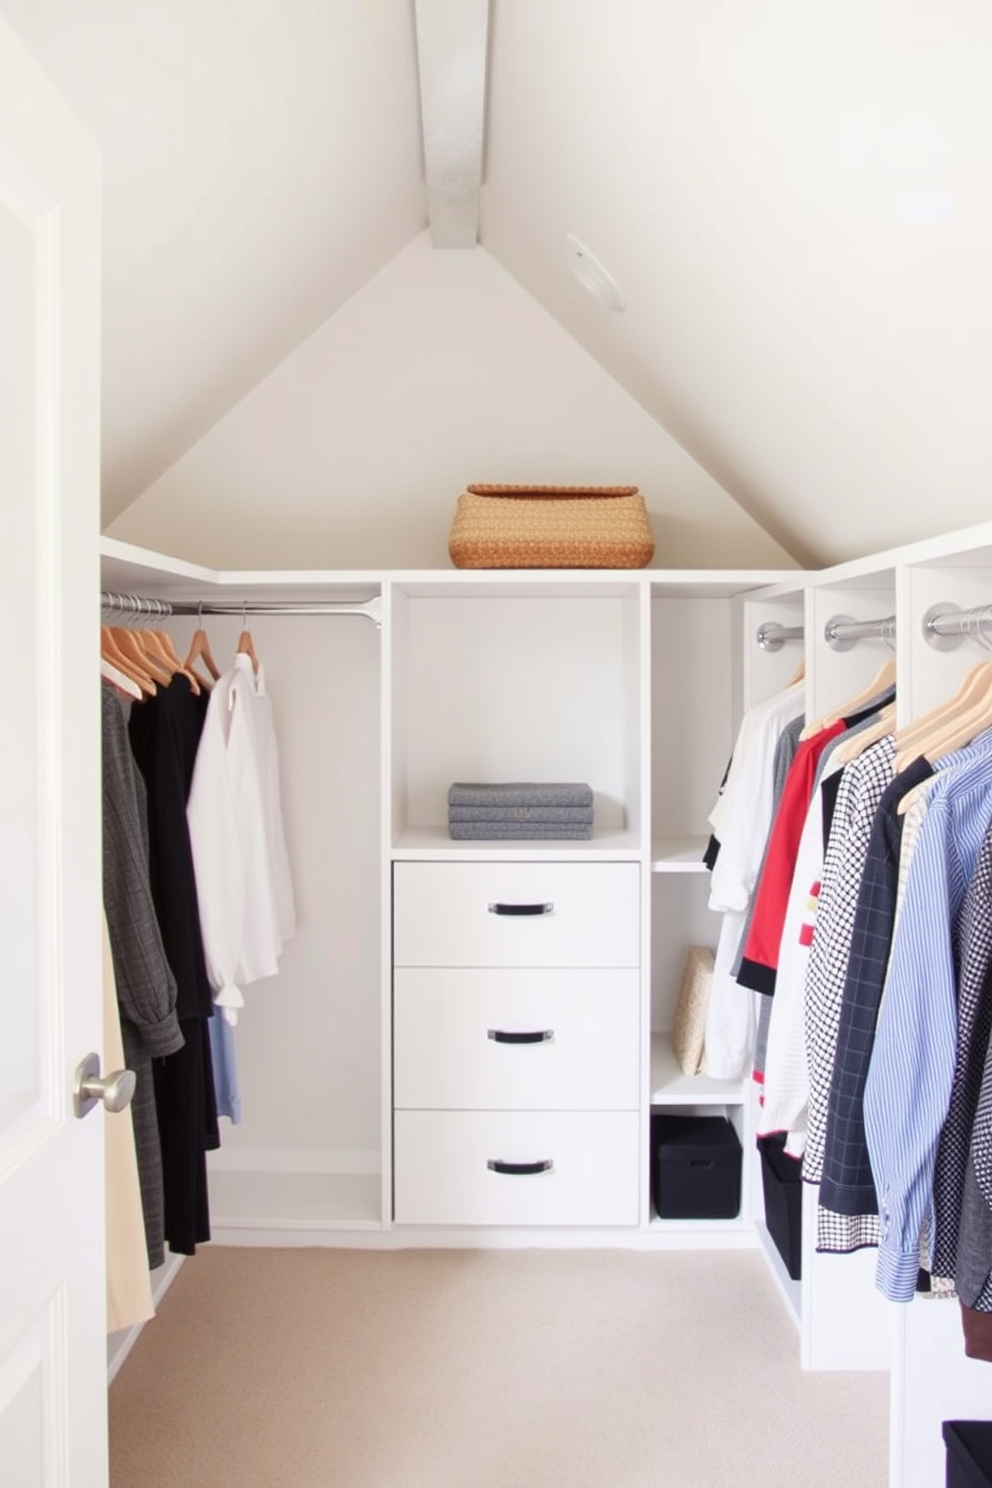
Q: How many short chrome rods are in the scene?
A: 3